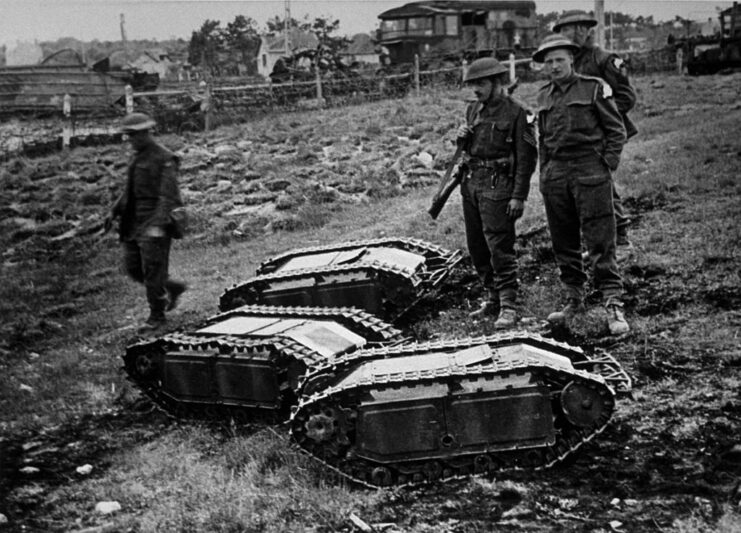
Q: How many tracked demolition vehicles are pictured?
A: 3